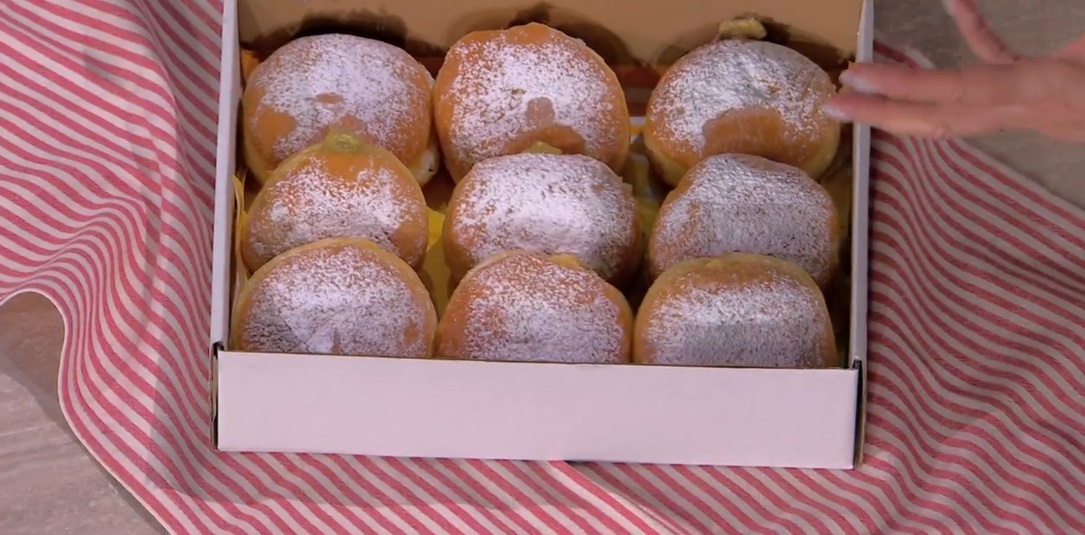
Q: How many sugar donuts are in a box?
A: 9